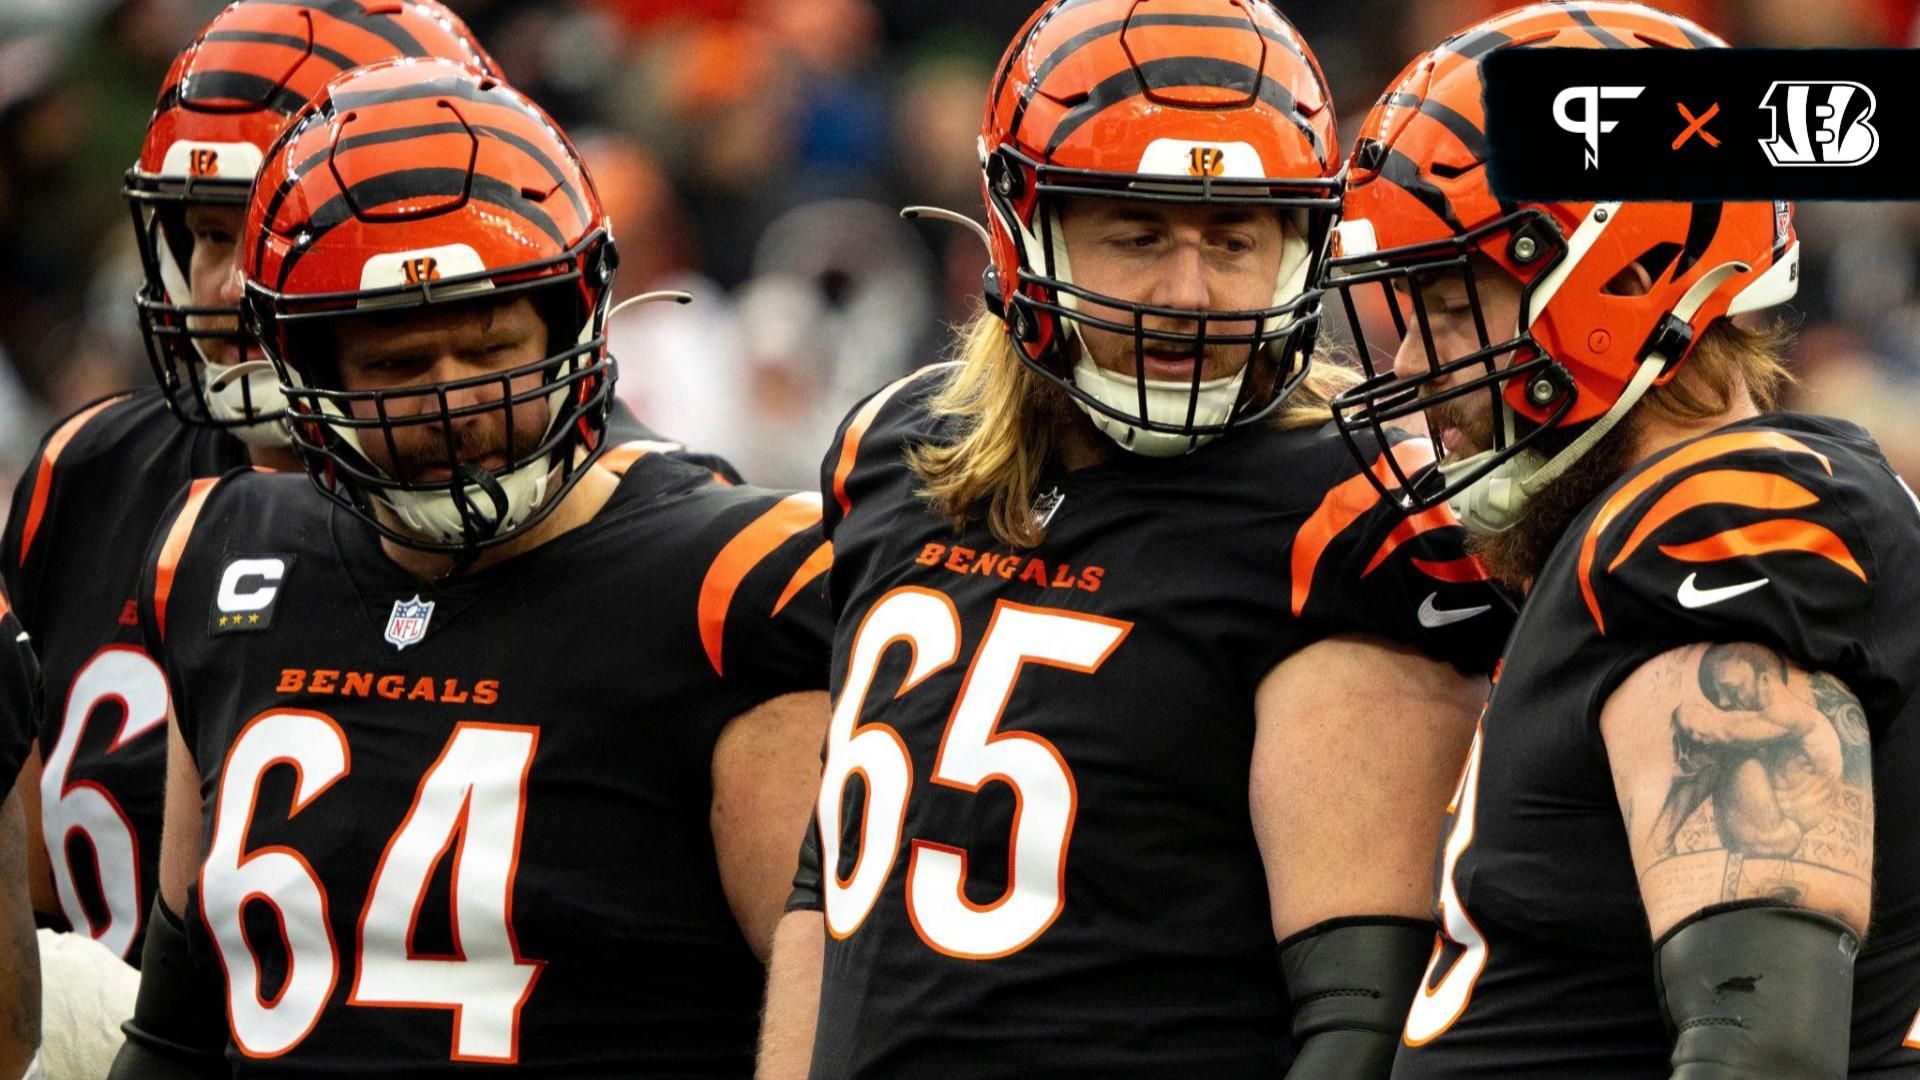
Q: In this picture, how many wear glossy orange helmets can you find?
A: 4